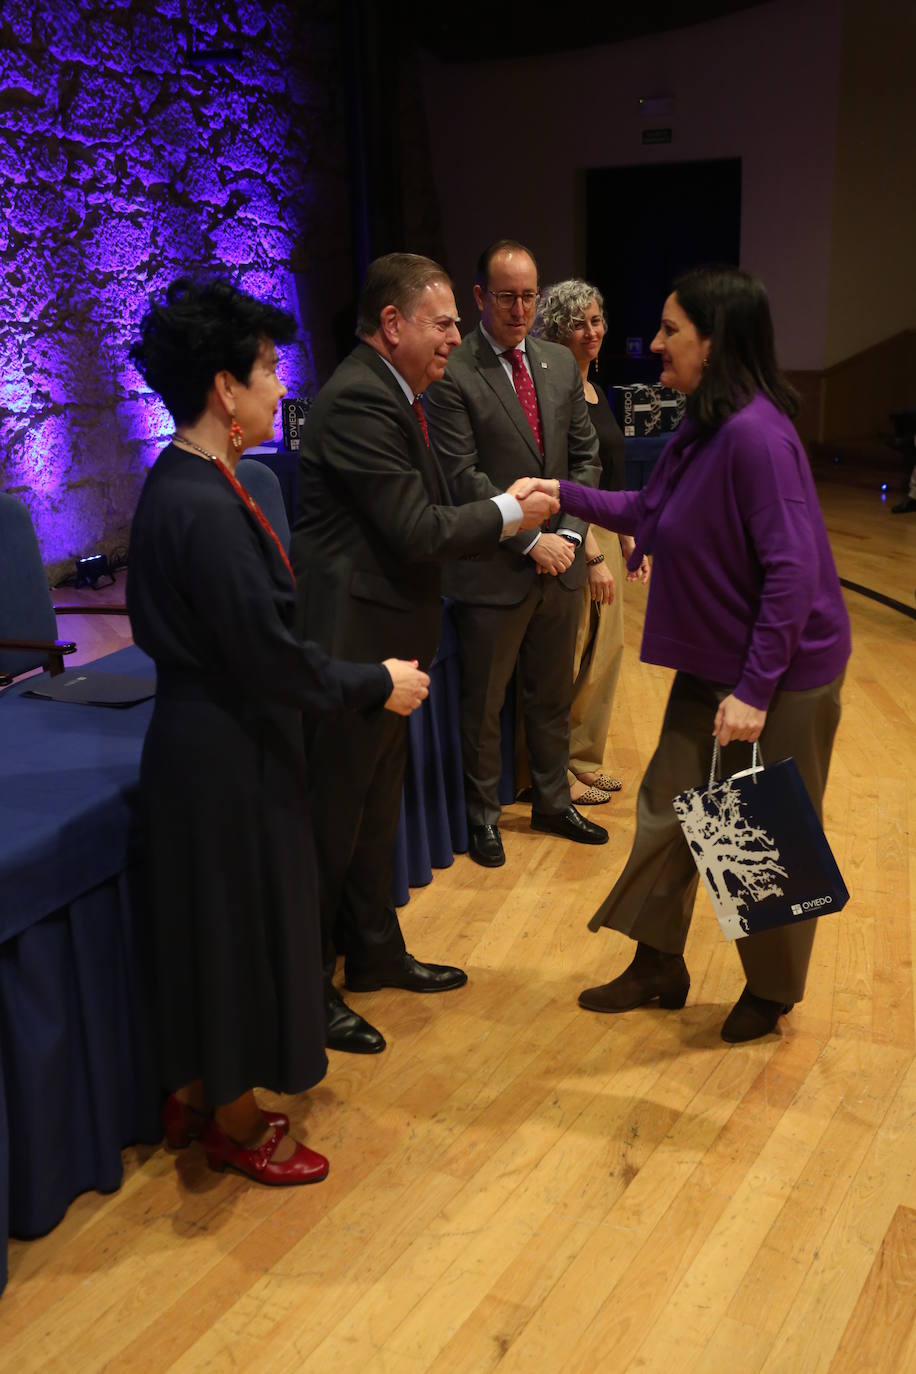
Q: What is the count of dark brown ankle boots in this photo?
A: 2